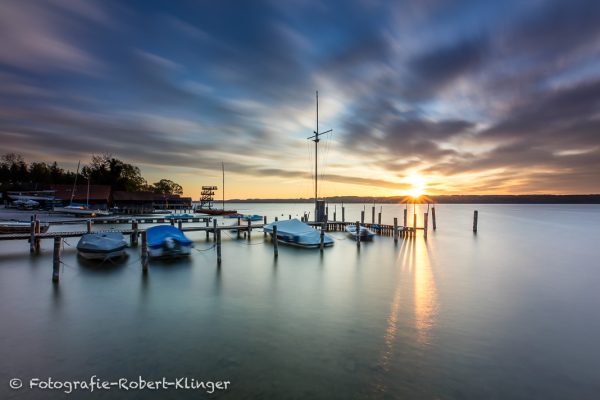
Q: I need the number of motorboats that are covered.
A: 3